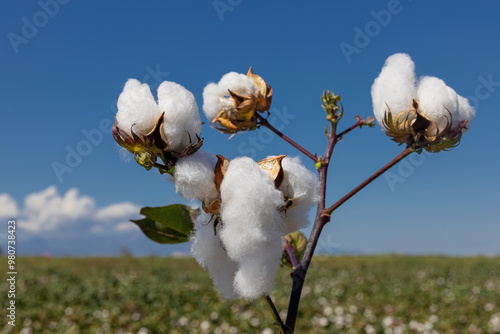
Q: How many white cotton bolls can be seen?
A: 4